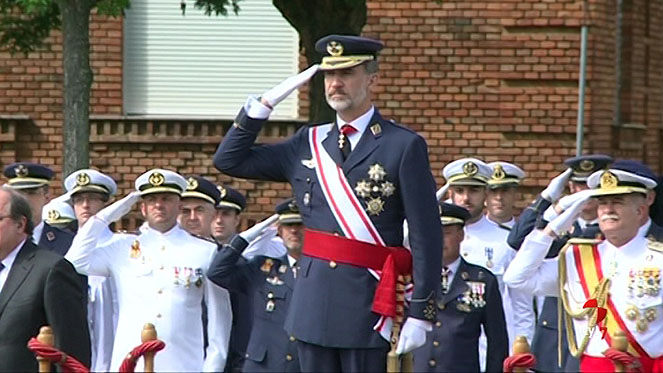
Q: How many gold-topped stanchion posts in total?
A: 4